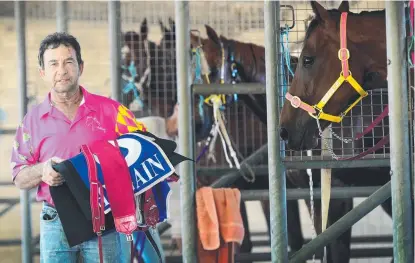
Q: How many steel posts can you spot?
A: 6